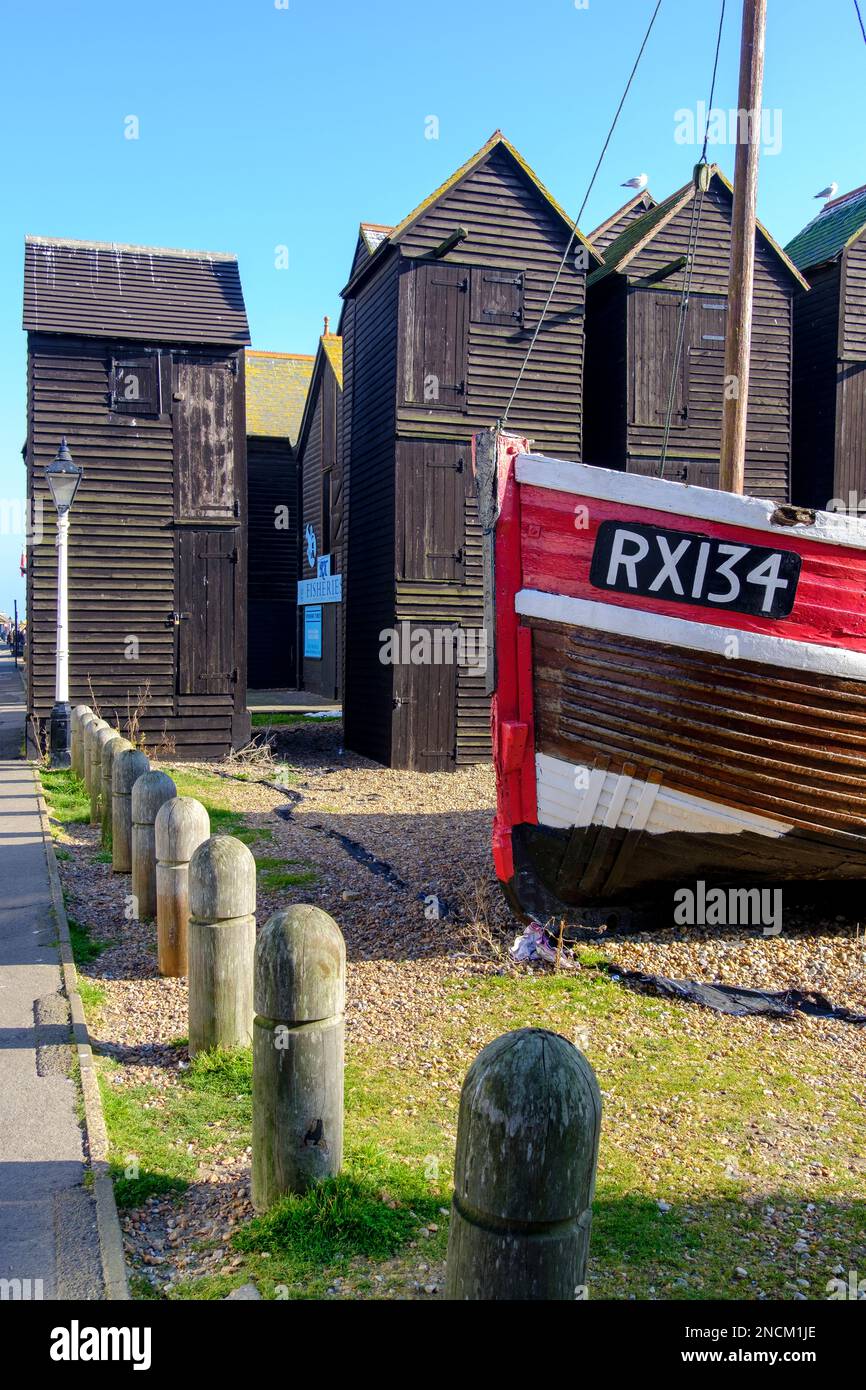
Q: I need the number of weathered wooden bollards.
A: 11